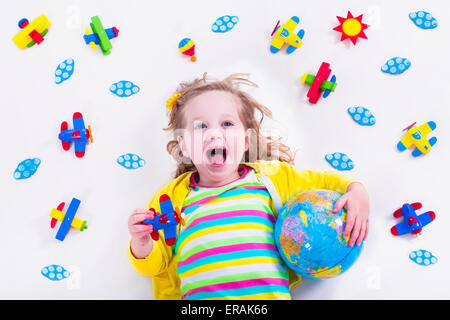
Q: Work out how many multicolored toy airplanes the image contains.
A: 9